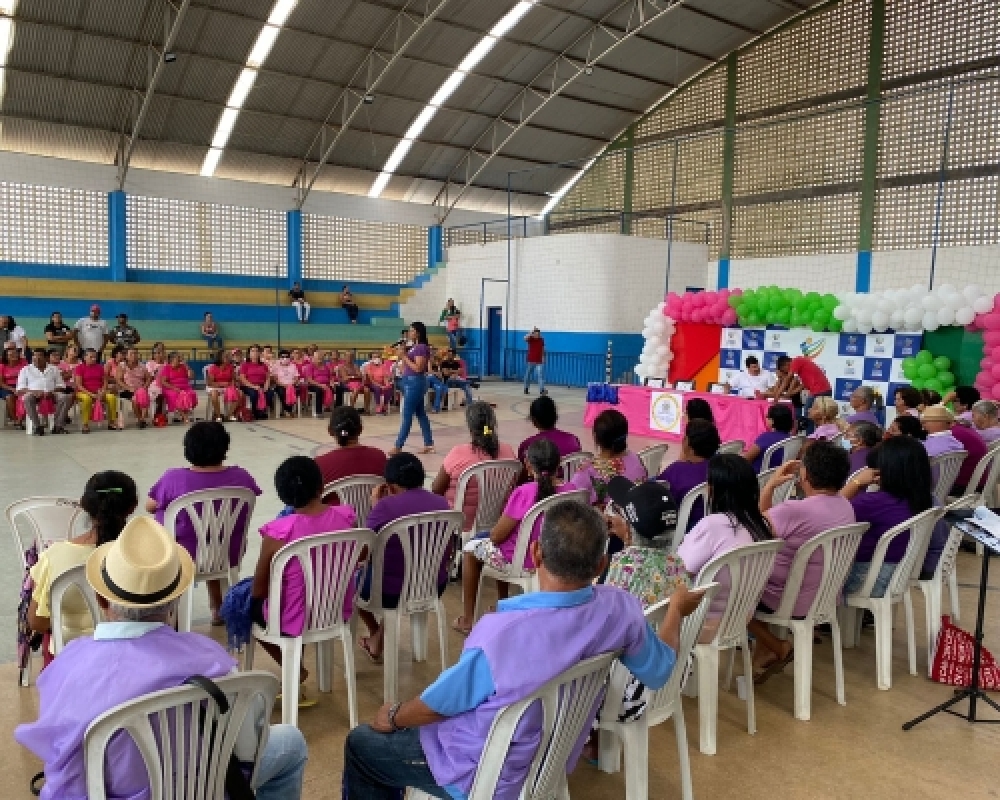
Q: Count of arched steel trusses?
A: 3